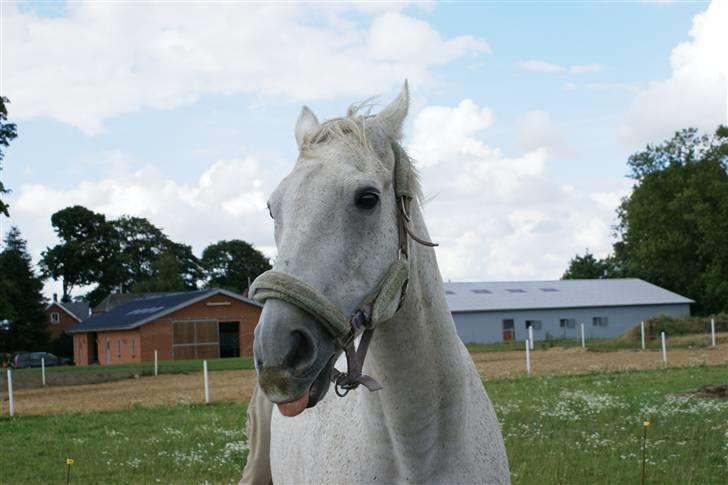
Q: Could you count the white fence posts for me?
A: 10